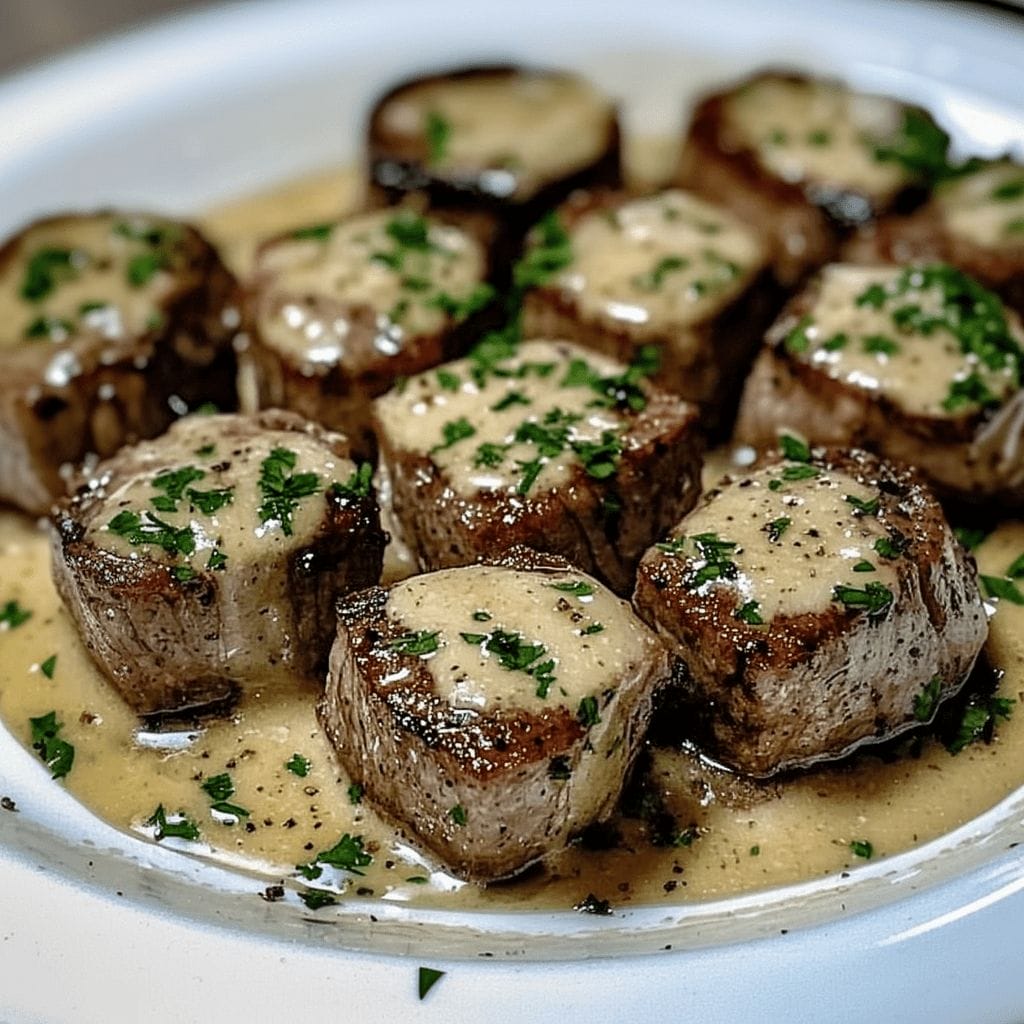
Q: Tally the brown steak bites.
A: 11